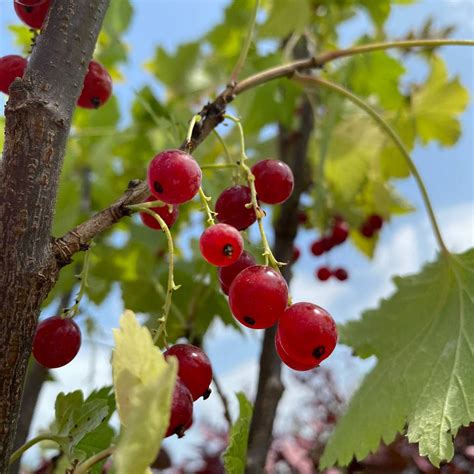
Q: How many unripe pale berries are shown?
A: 0